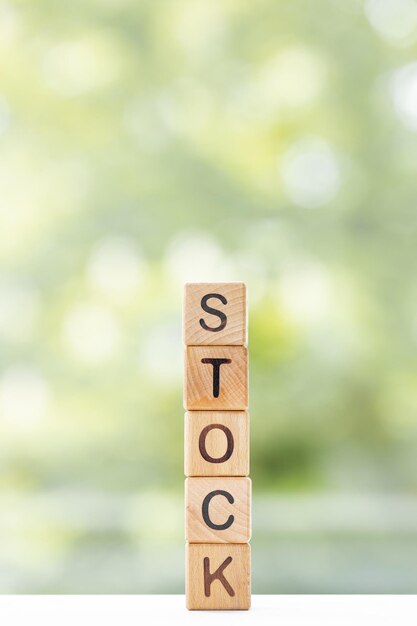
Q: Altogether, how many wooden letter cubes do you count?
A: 5